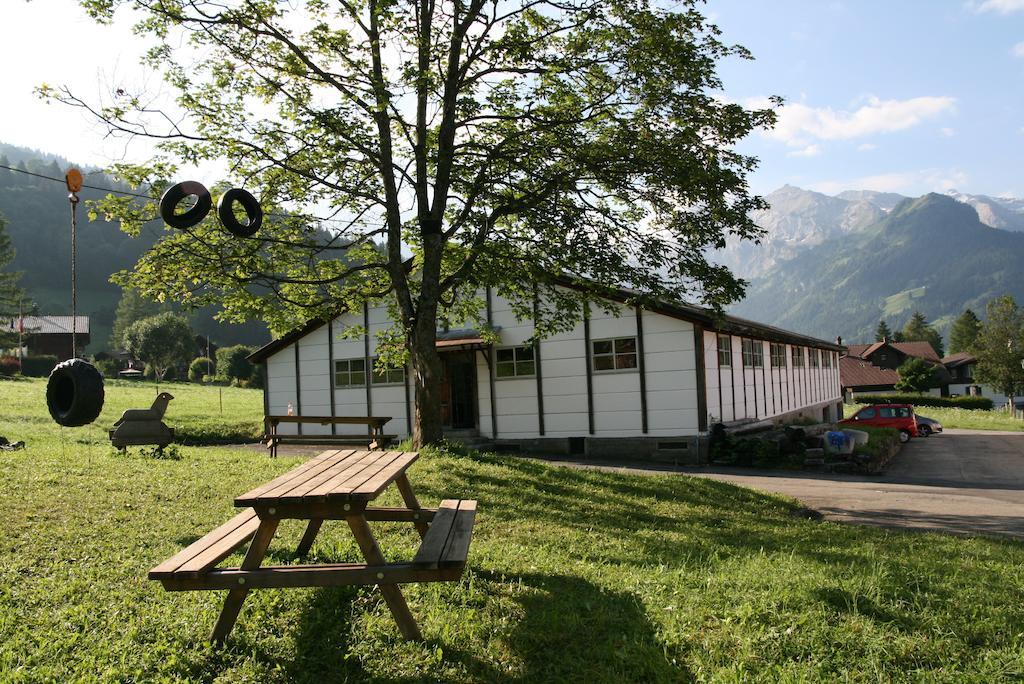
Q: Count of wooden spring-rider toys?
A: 1